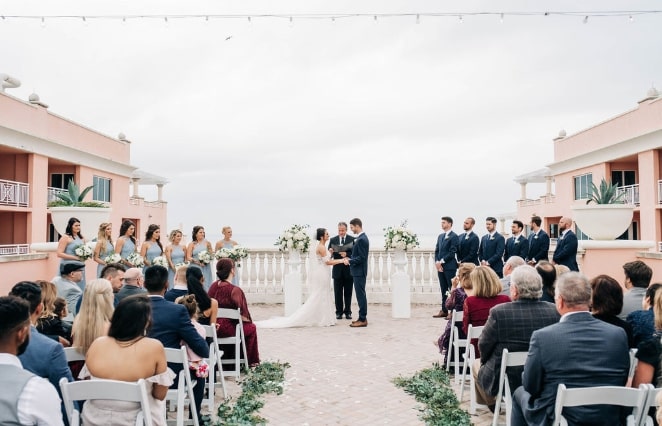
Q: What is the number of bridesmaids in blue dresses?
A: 7